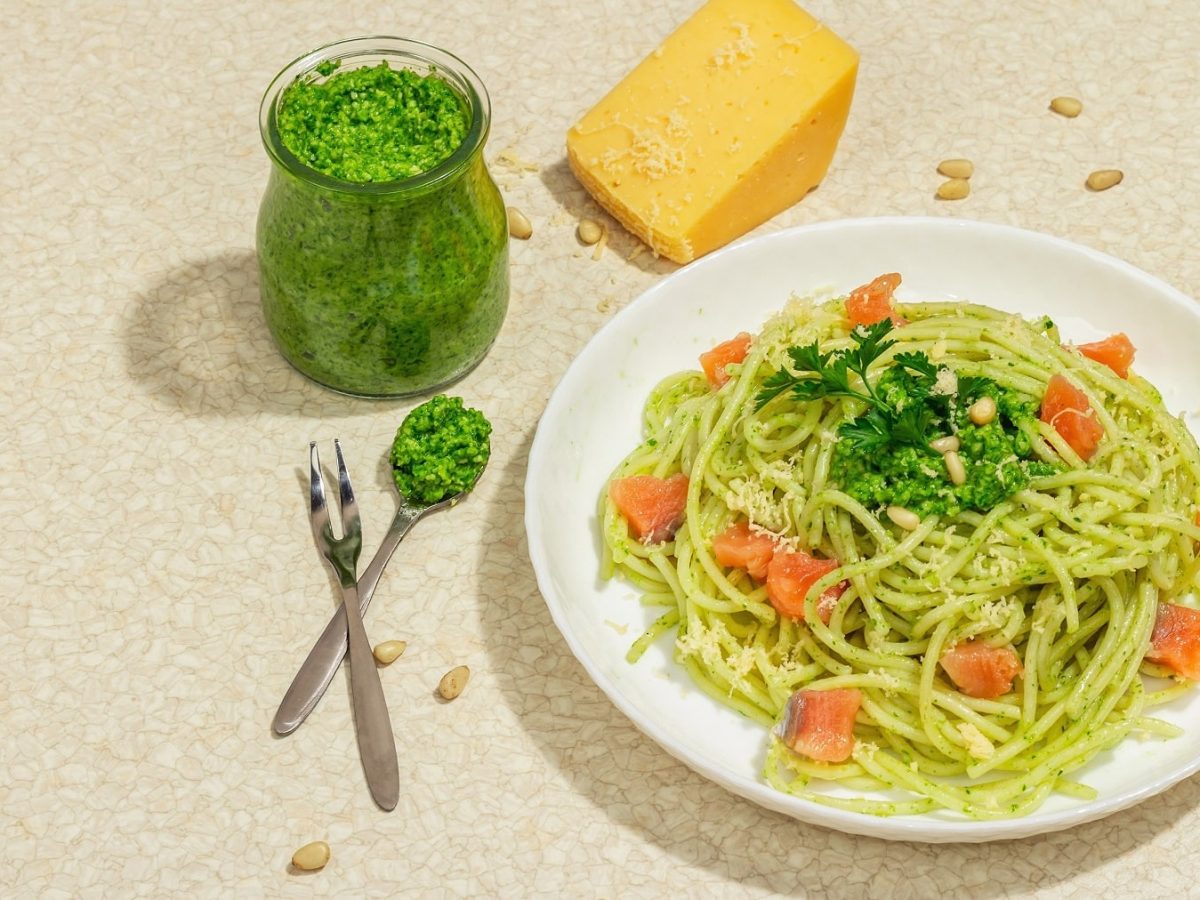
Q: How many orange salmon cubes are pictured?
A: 10